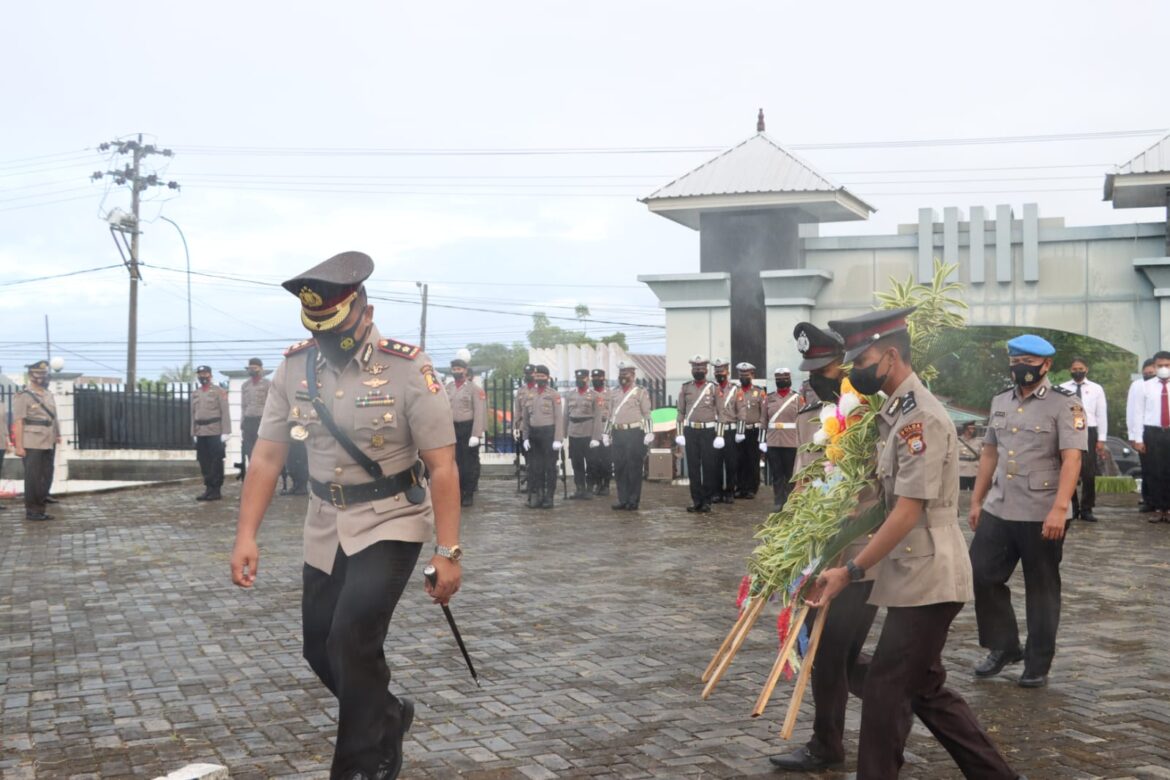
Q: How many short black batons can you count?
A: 1